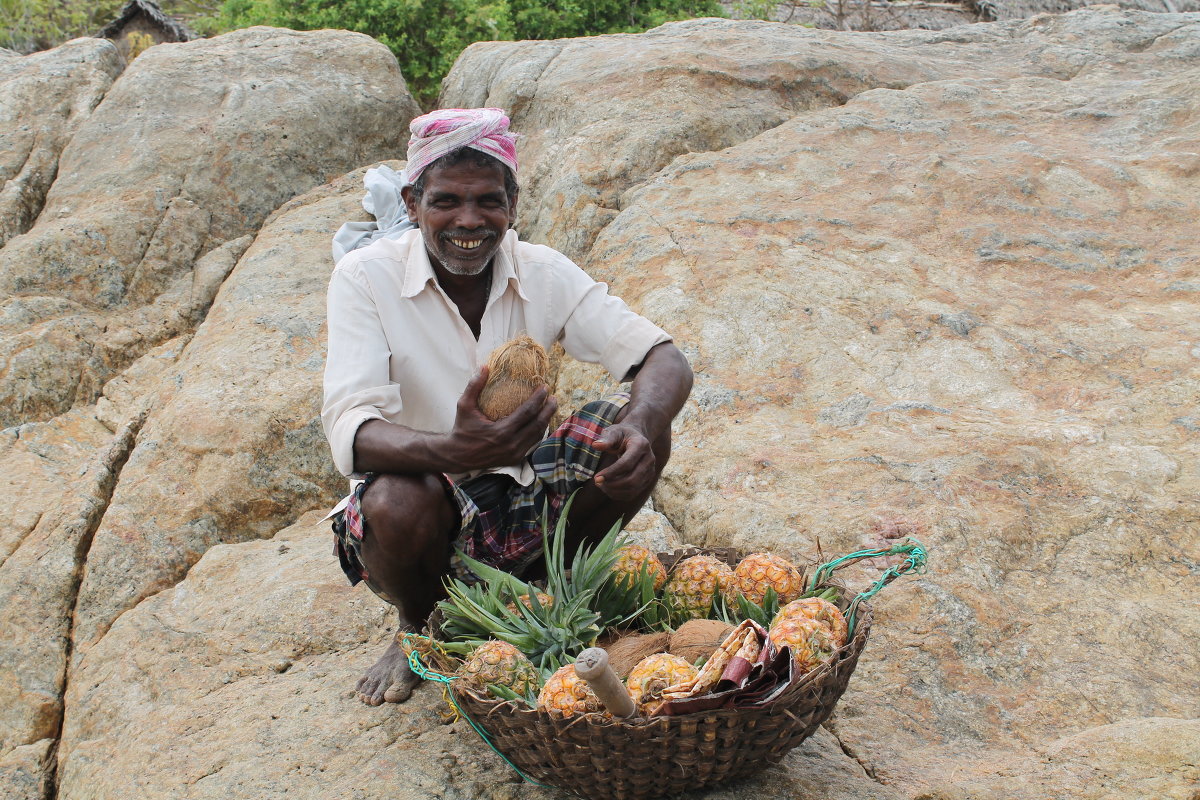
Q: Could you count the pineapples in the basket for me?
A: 9